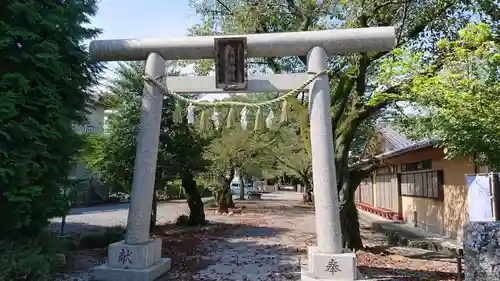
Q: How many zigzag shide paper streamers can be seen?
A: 4